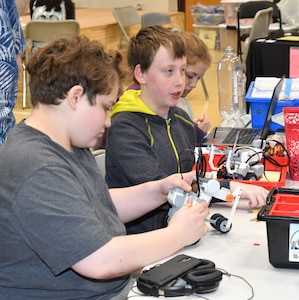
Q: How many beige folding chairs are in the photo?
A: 3